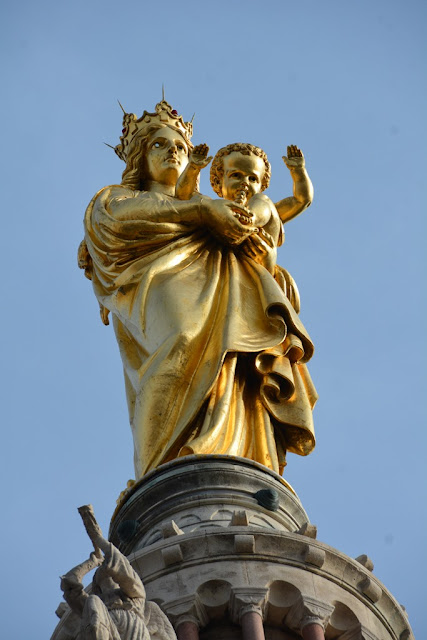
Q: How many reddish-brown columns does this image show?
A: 3